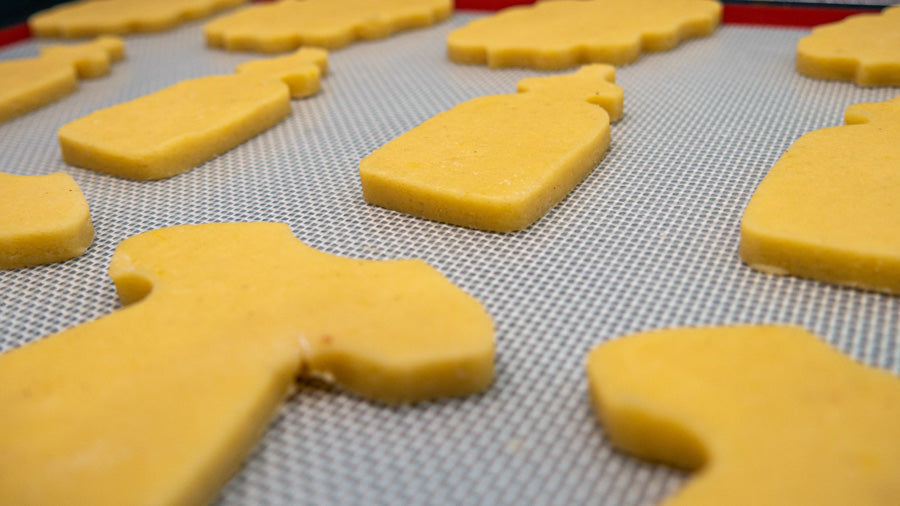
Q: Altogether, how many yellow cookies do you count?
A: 11